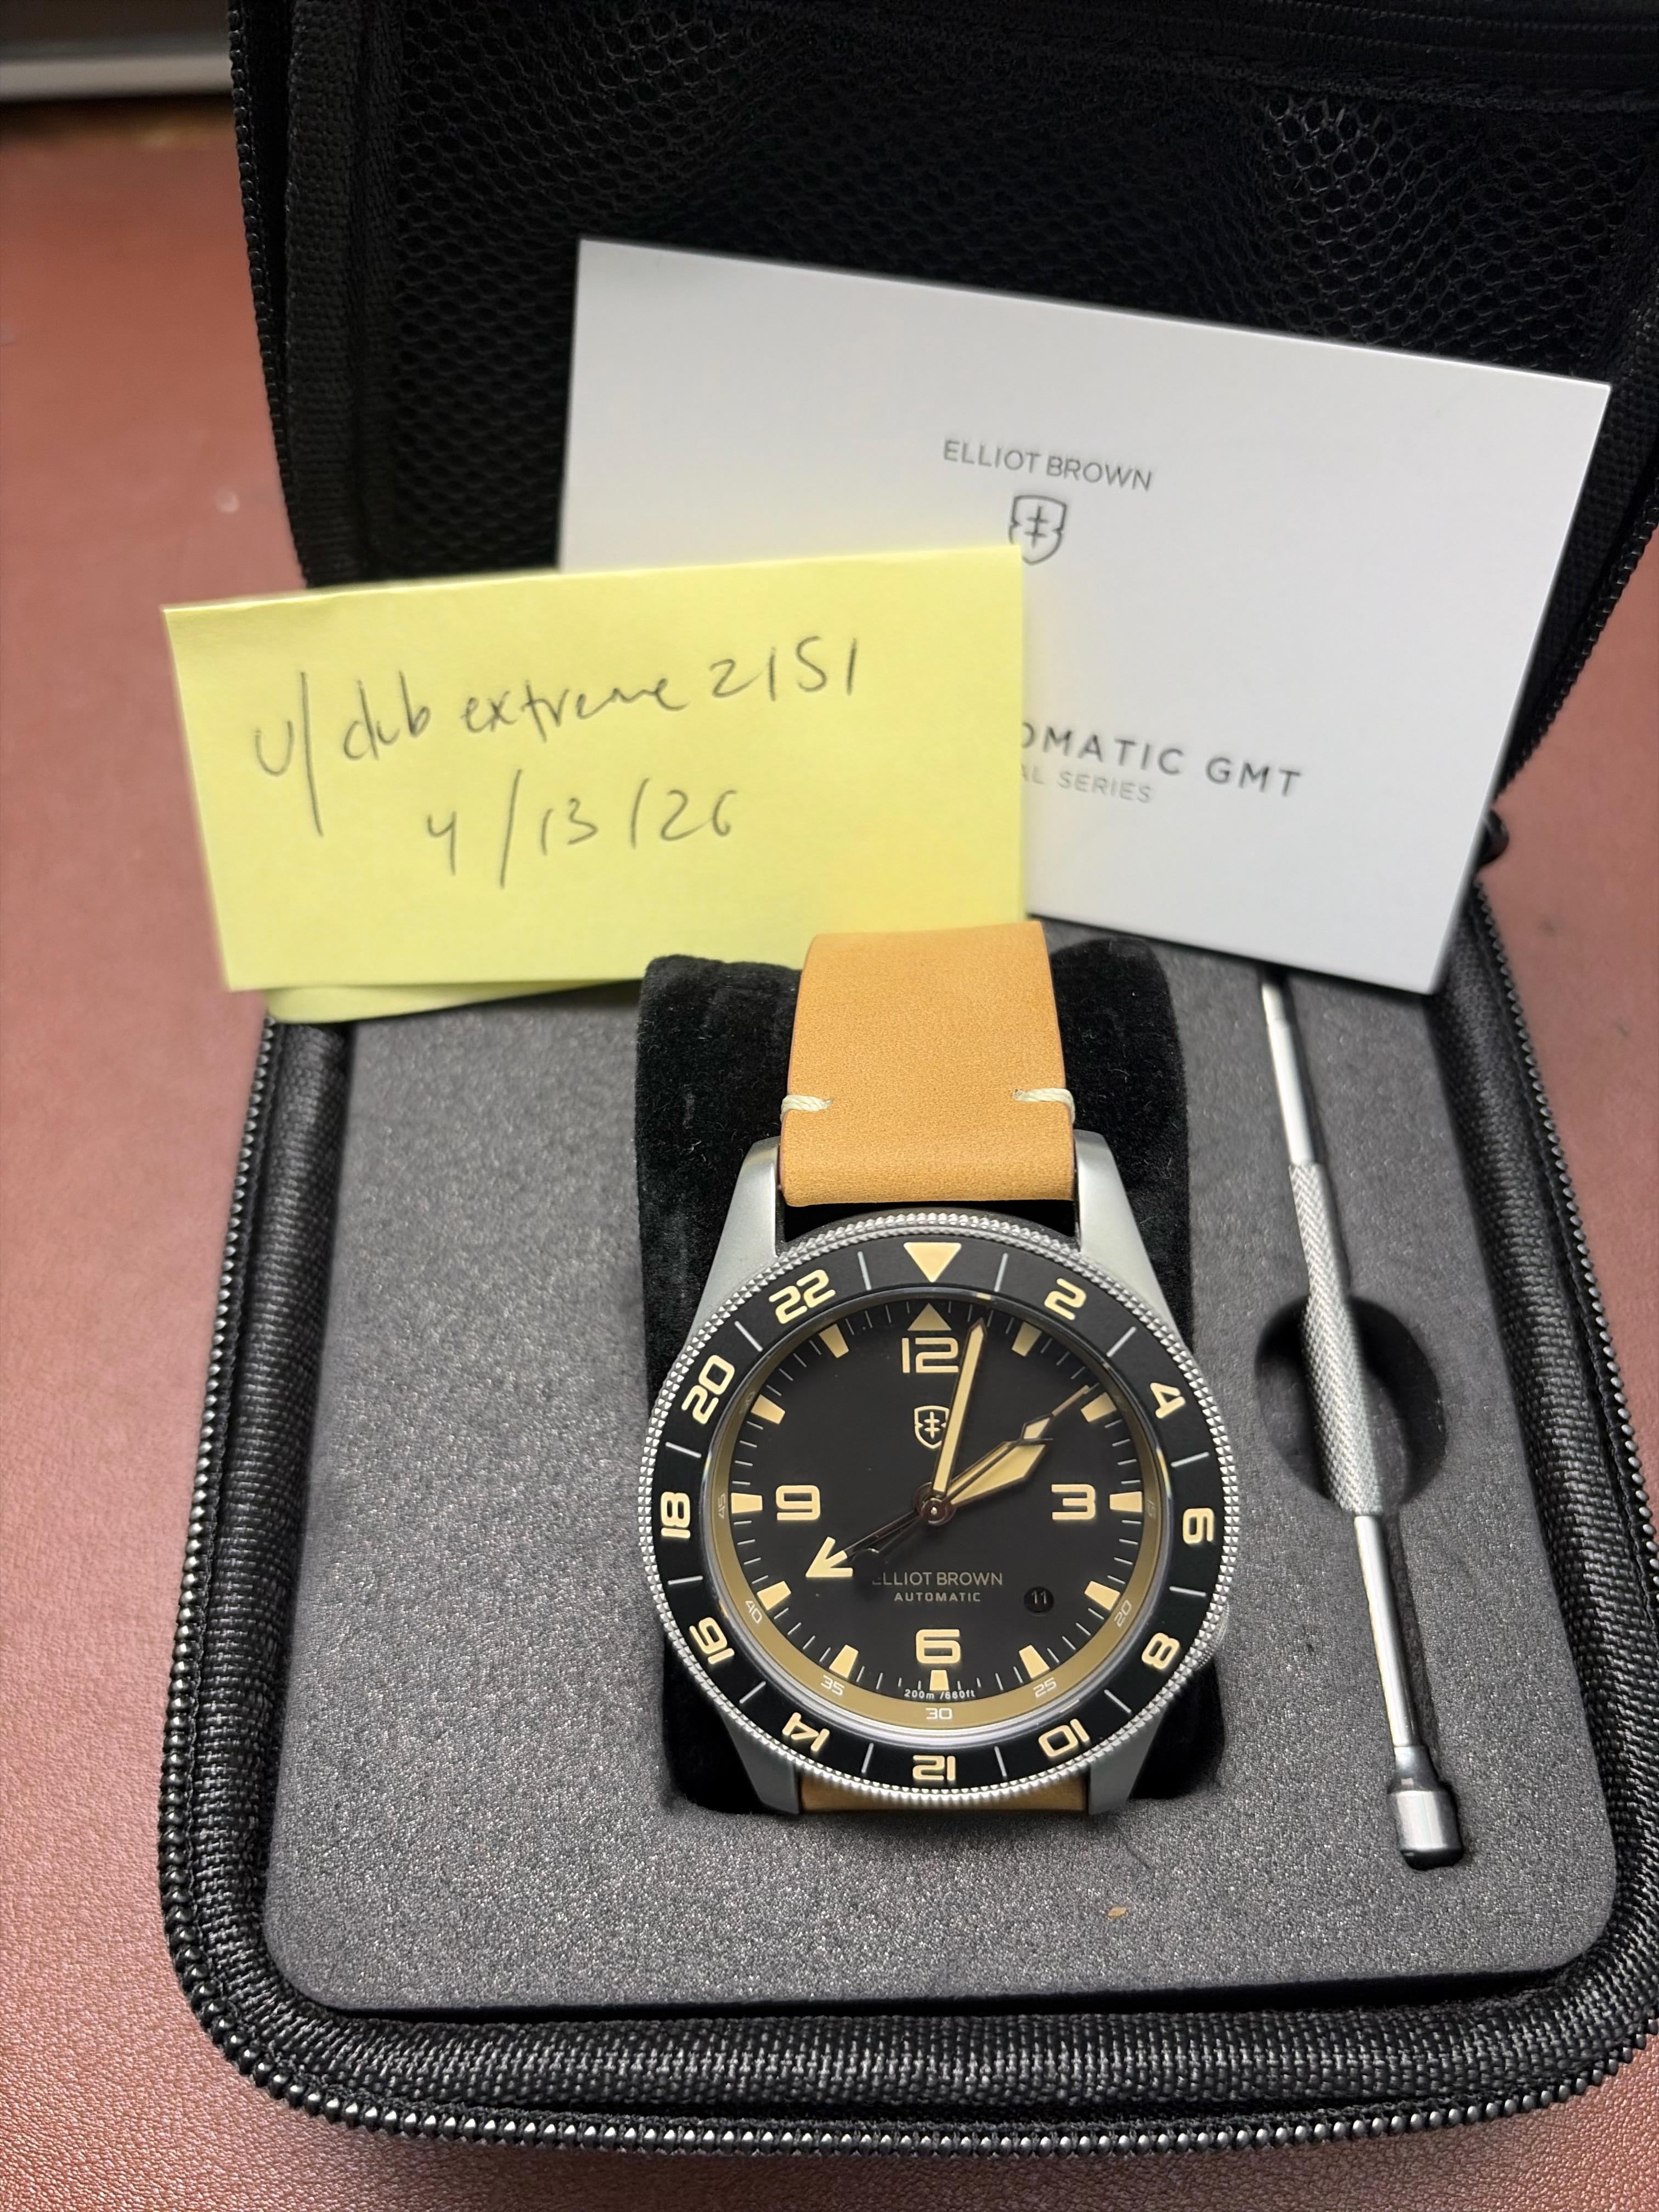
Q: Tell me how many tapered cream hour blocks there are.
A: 11